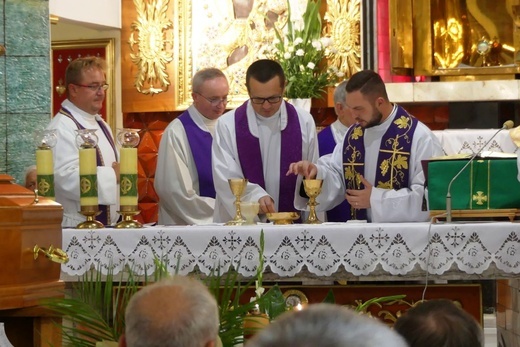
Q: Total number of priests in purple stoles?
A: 5